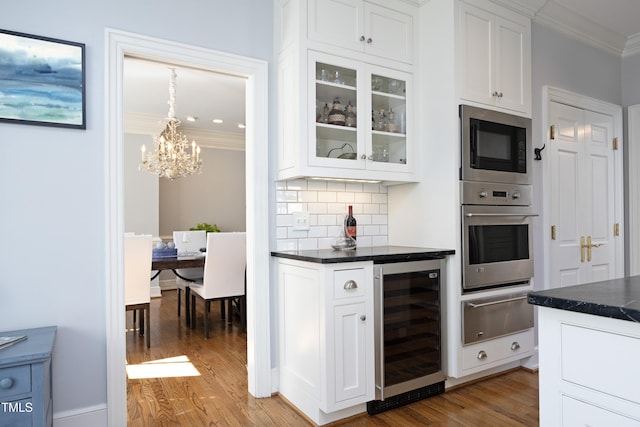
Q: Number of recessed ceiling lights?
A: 3